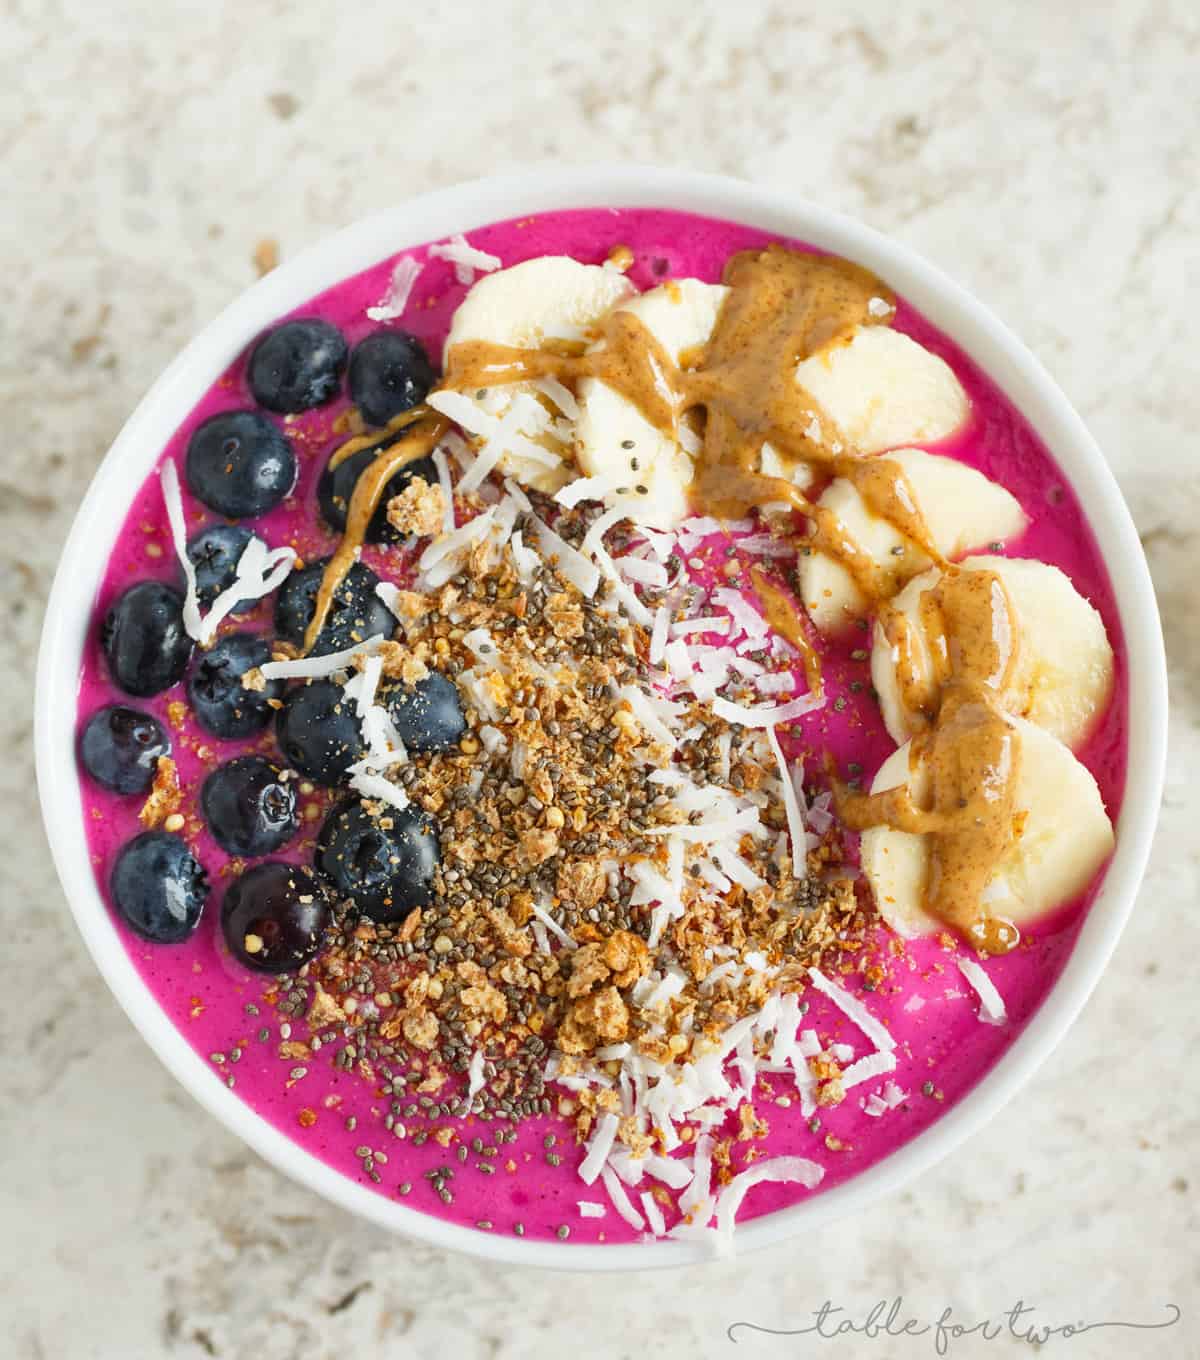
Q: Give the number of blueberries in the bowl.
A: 15